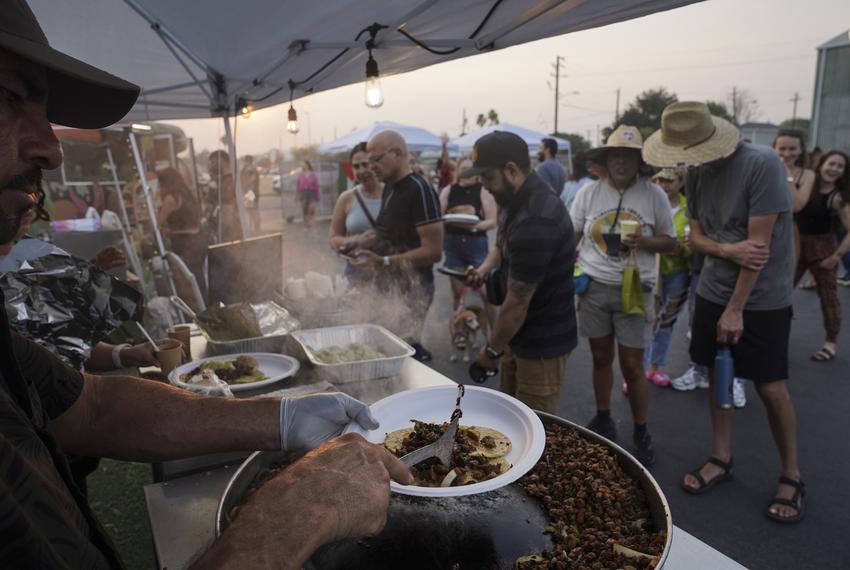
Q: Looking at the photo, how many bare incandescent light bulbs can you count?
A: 3